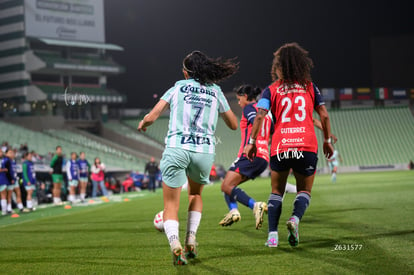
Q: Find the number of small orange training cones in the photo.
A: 5